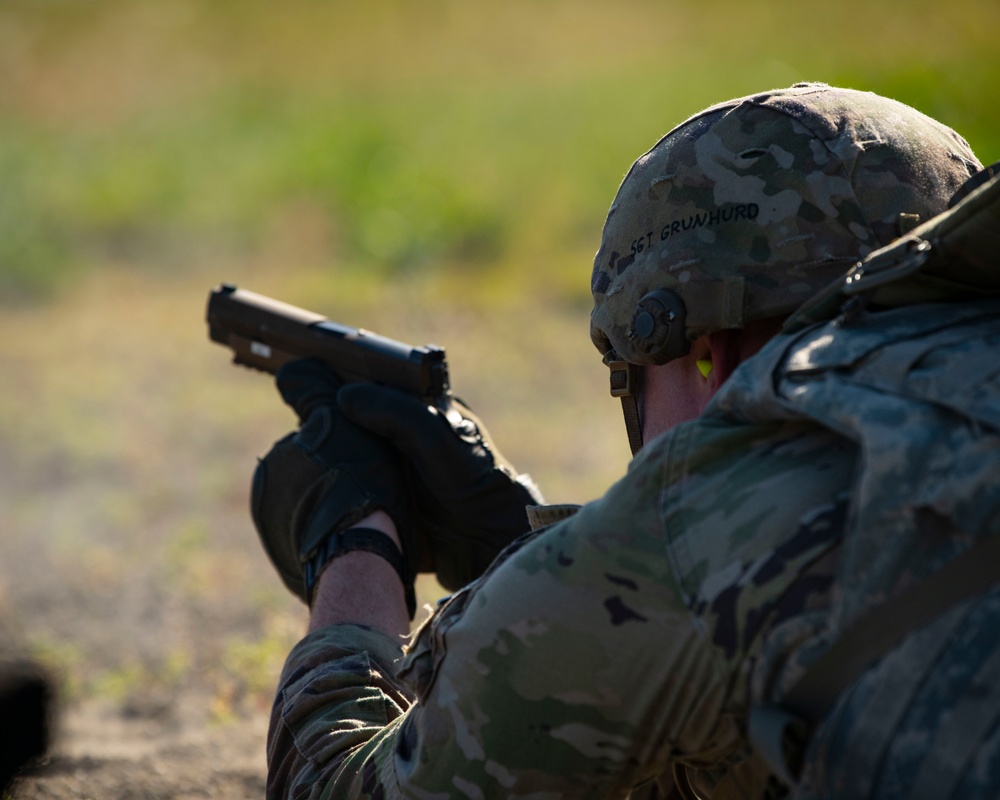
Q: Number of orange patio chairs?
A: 0